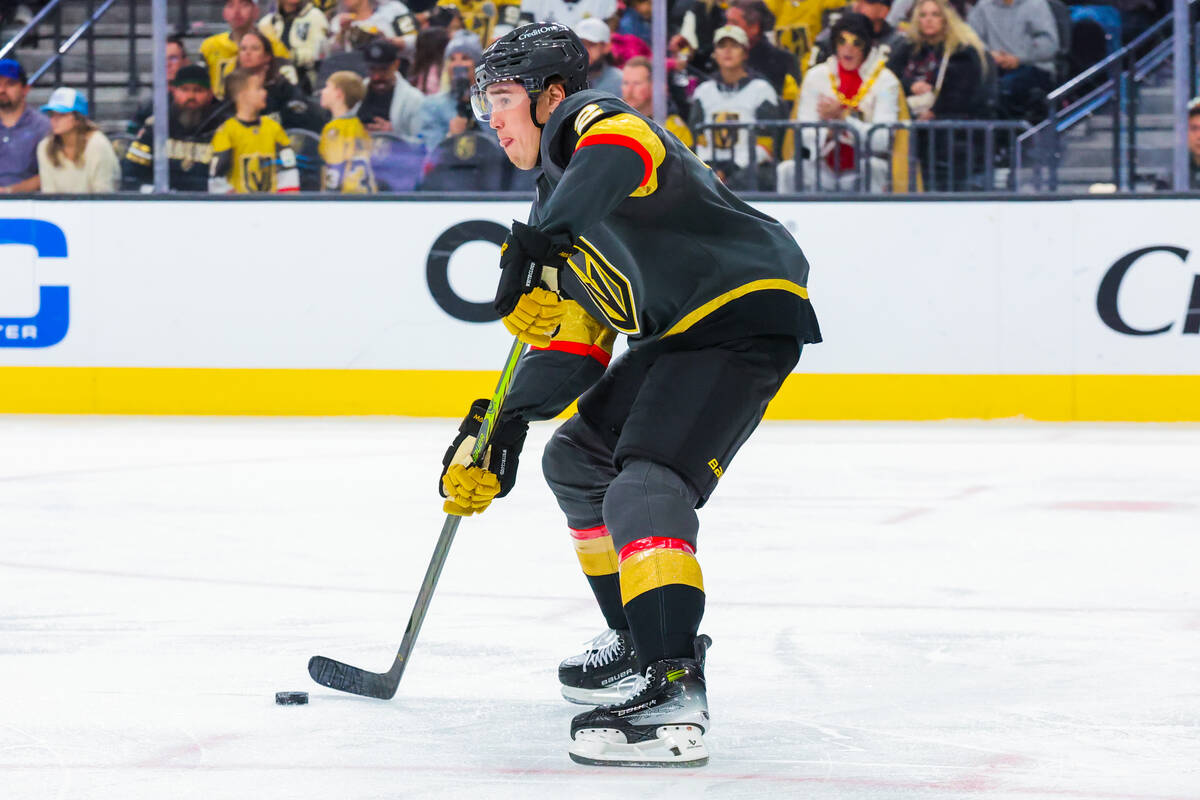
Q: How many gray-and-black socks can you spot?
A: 2